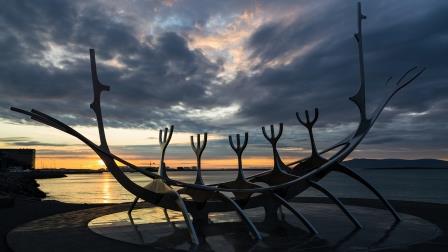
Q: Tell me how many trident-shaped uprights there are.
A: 5